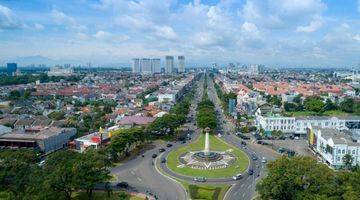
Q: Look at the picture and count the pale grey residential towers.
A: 5